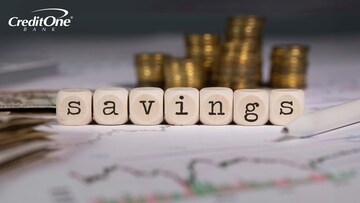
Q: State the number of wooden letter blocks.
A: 7